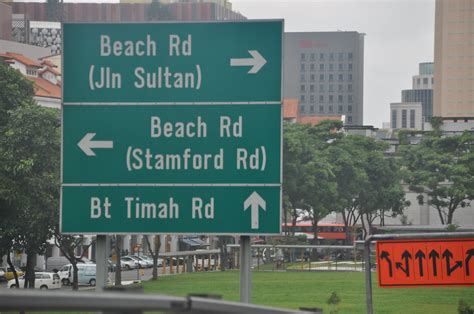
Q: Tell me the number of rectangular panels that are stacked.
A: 3